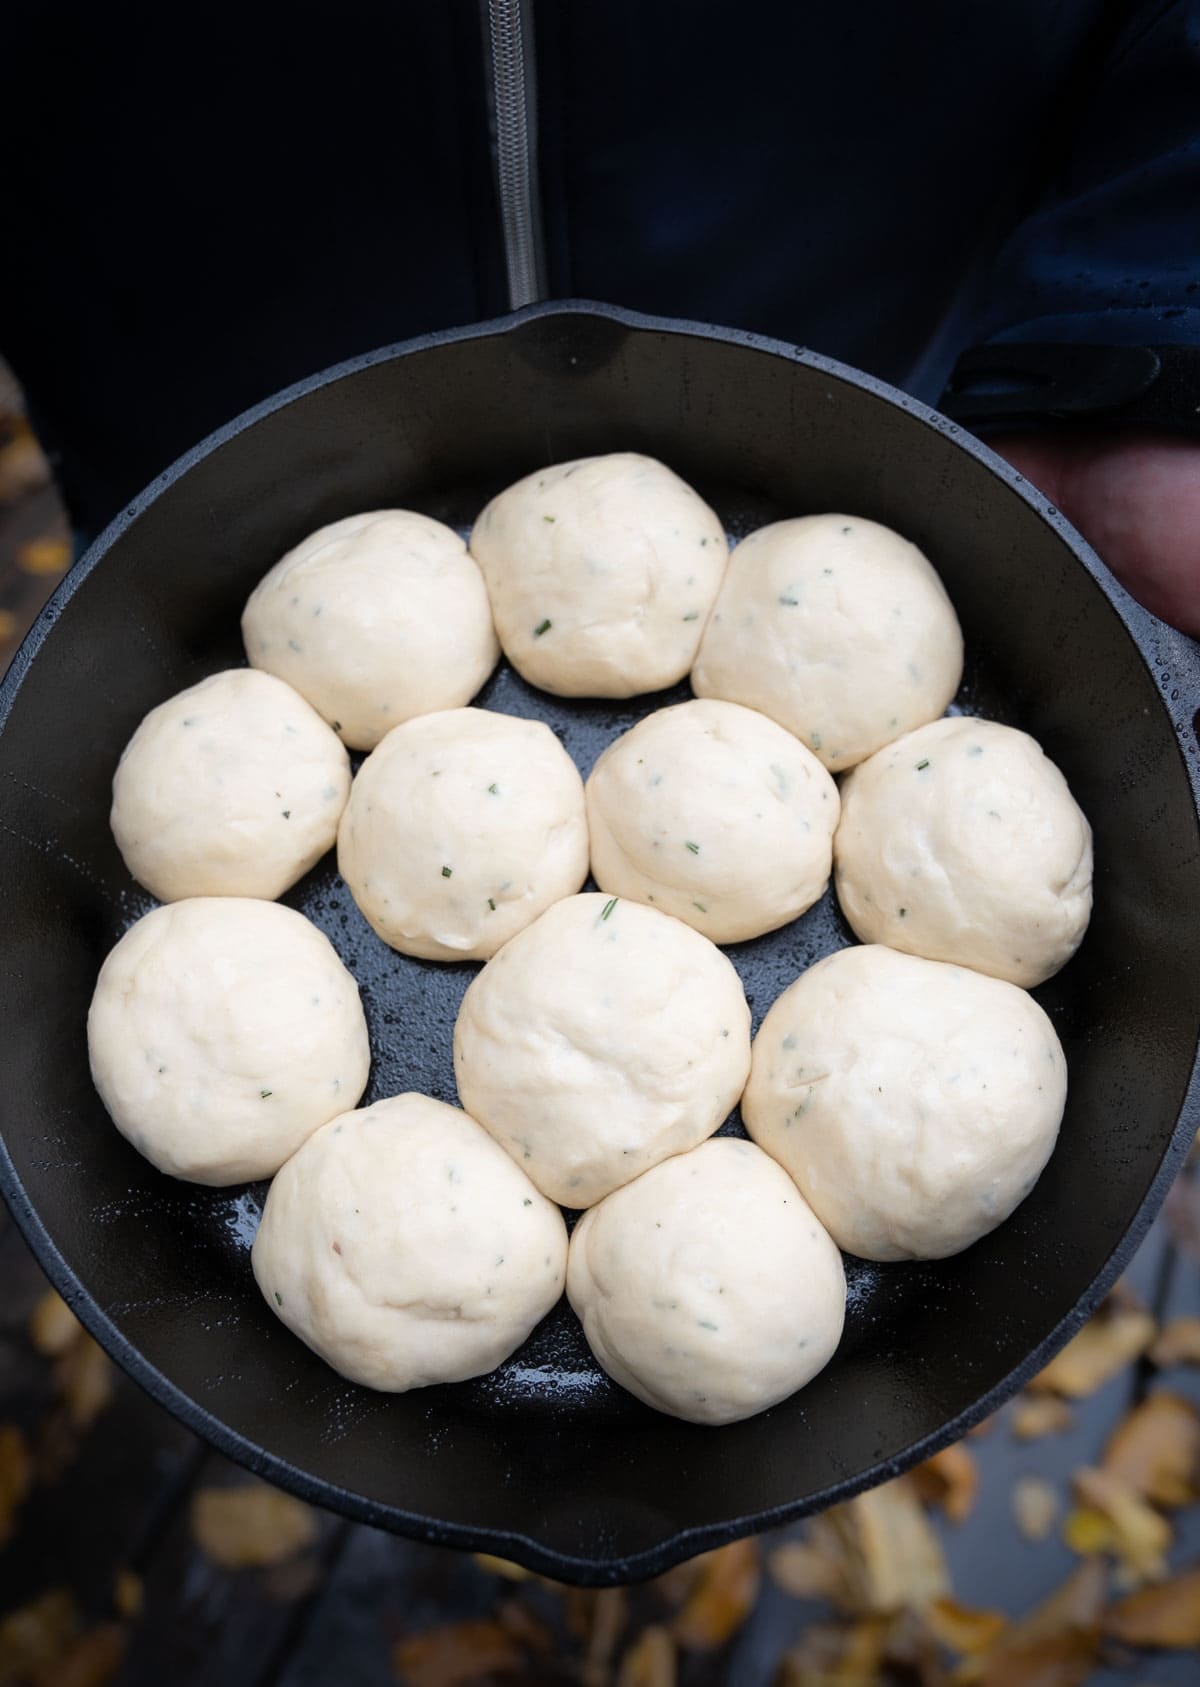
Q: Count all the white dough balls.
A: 12